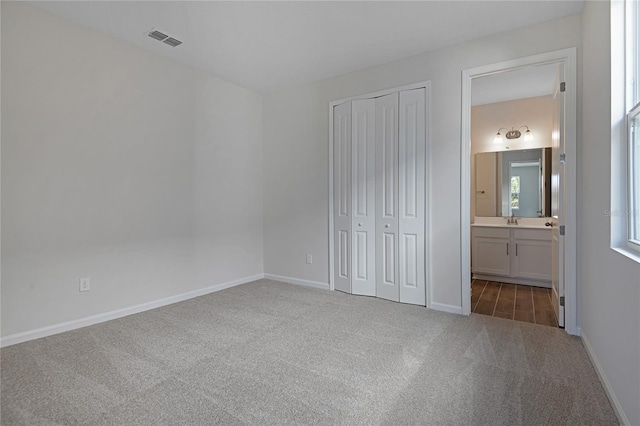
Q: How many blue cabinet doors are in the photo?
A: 0